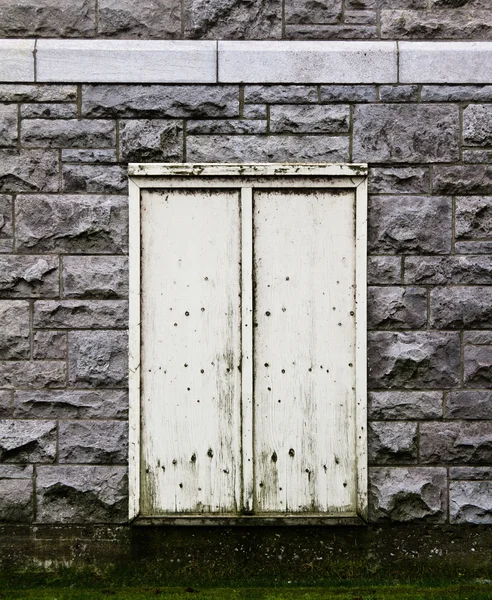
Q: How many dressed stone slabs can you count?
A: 4